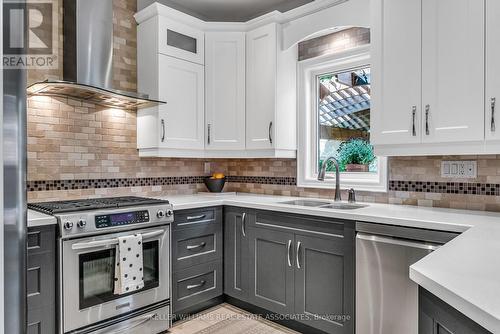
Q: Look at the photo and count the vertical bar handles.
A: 9